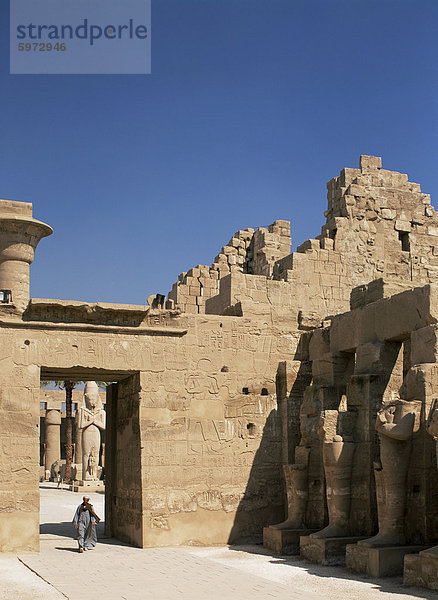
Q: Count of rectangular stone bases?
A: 4